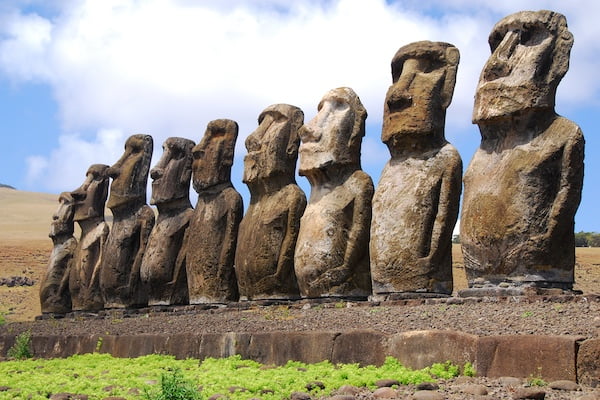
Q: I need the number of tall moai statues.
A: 9